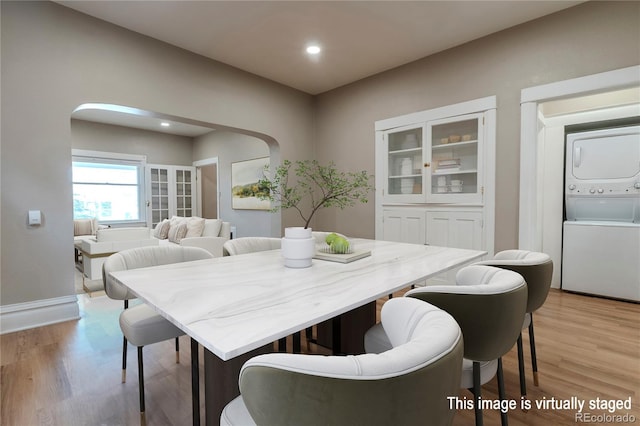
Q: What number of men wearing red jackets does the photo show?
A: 0